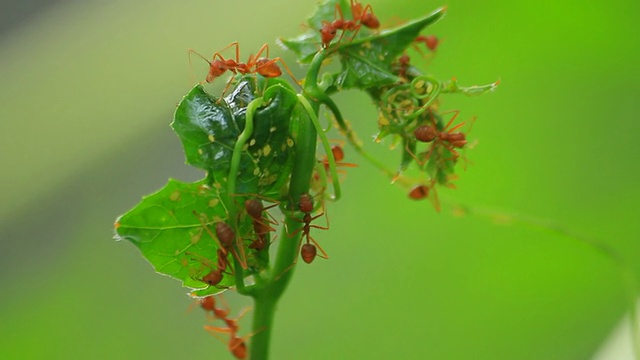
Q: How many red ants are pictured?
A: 11